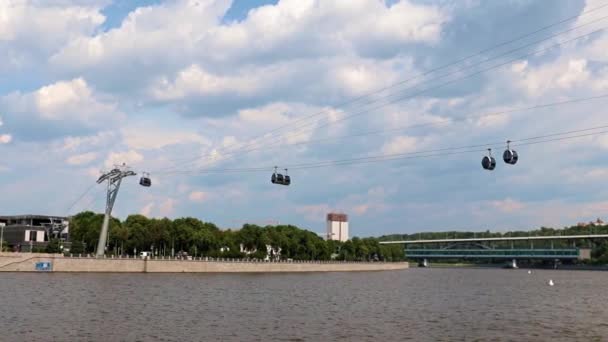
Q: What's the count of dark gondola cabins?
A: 5